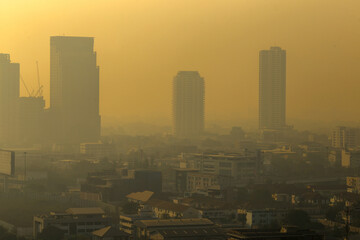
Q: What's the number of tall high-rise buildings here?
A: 4